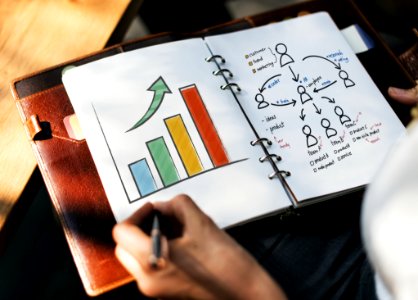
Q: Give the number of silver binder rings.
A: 6